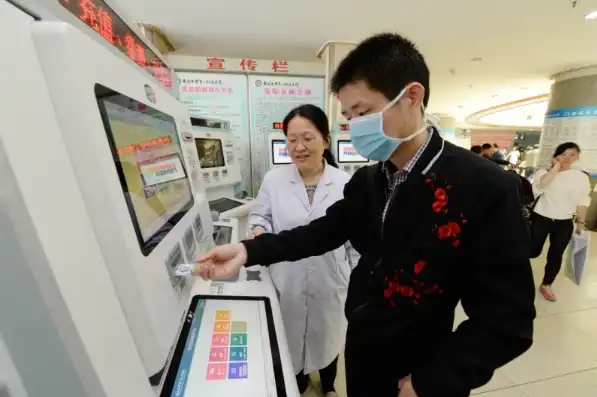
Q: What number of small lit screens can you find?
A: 2